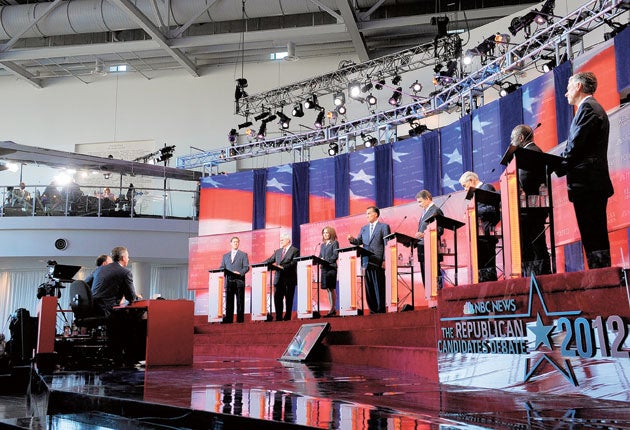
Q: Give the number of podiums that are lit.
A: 8